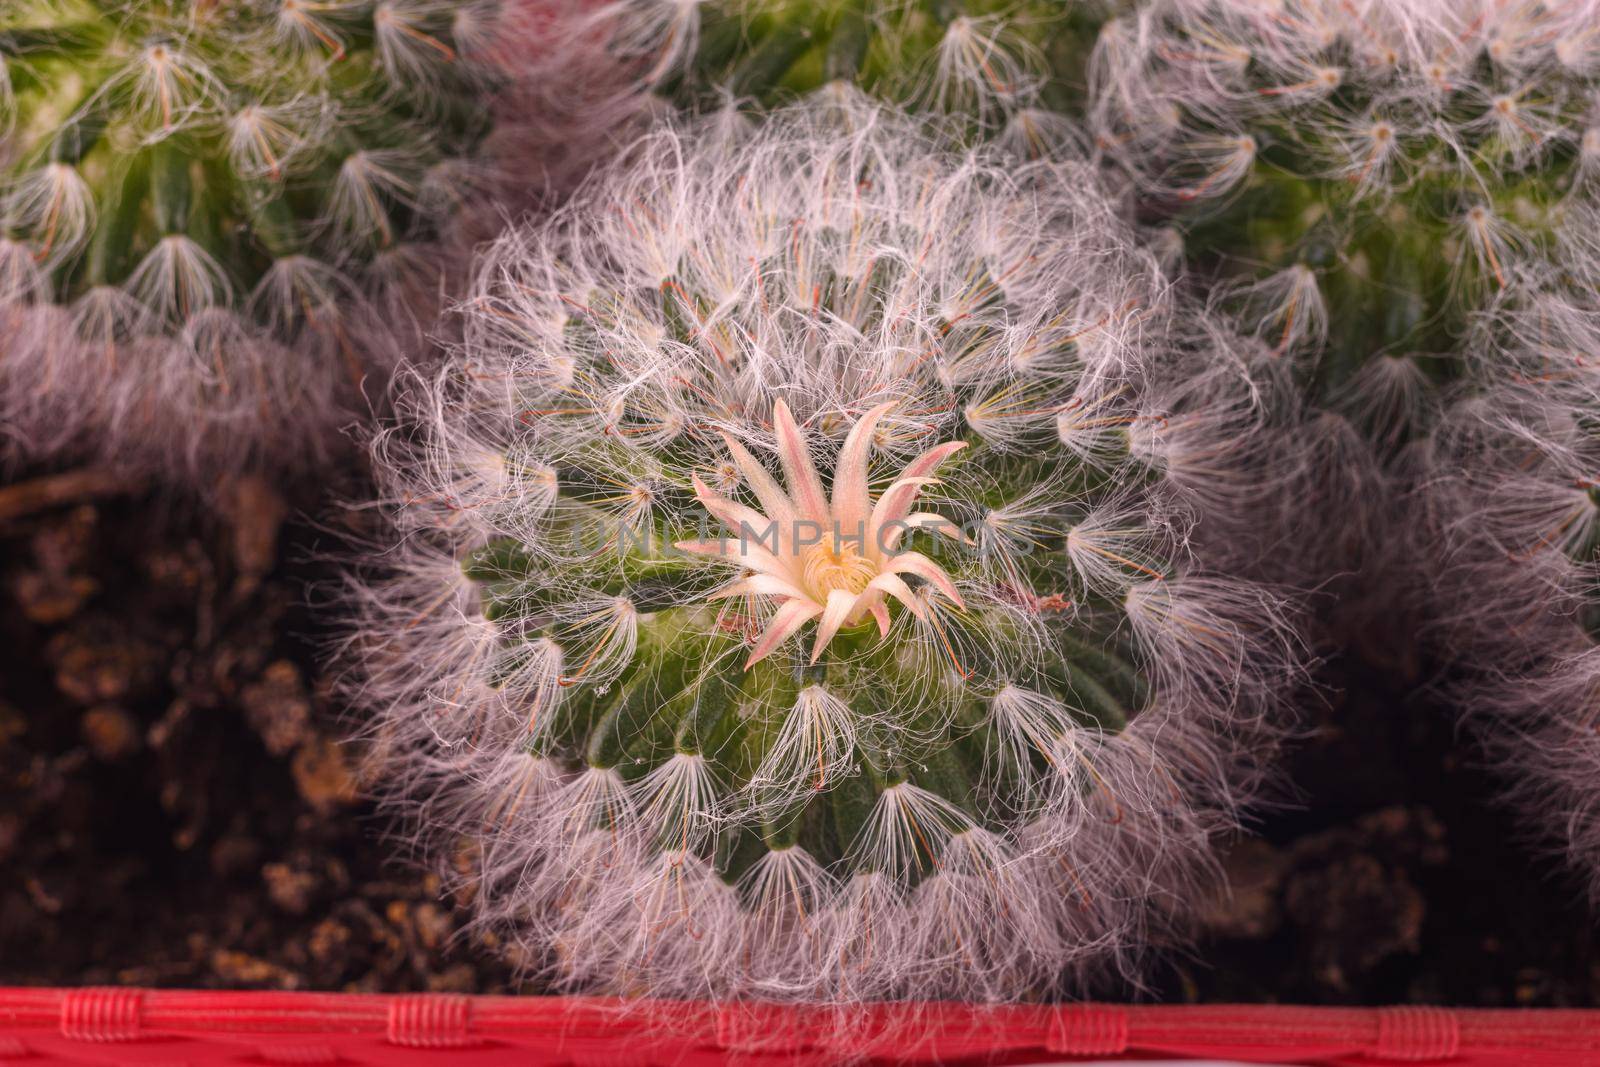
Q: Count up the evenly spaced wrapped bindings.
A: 5